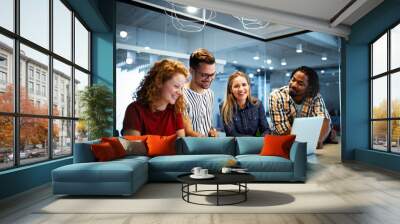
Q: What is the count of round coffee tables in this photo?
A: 1